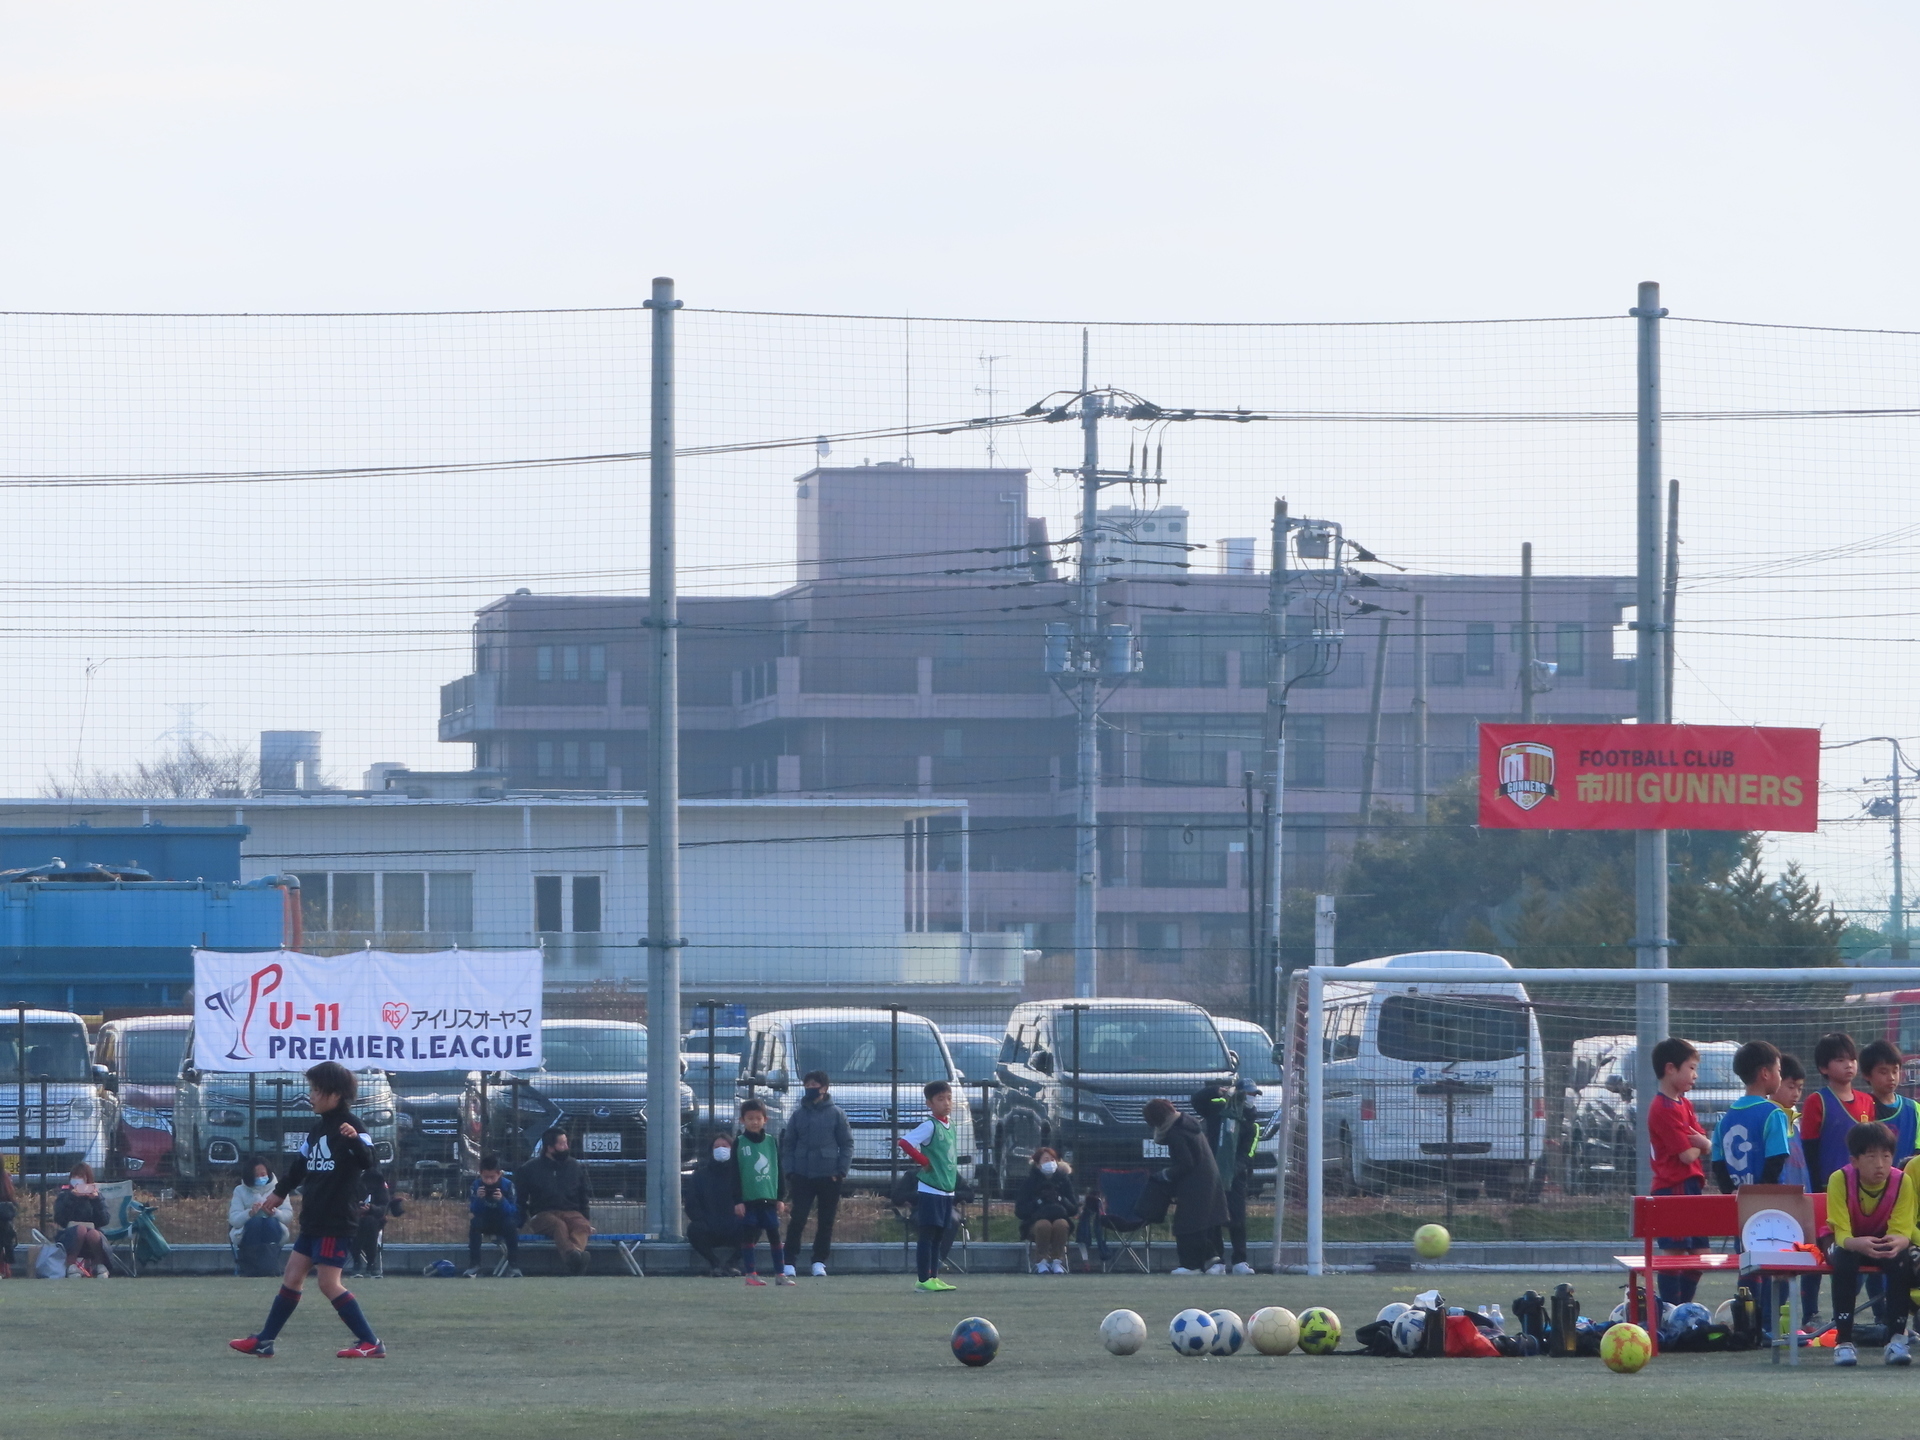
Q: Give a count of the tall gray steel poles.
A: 2